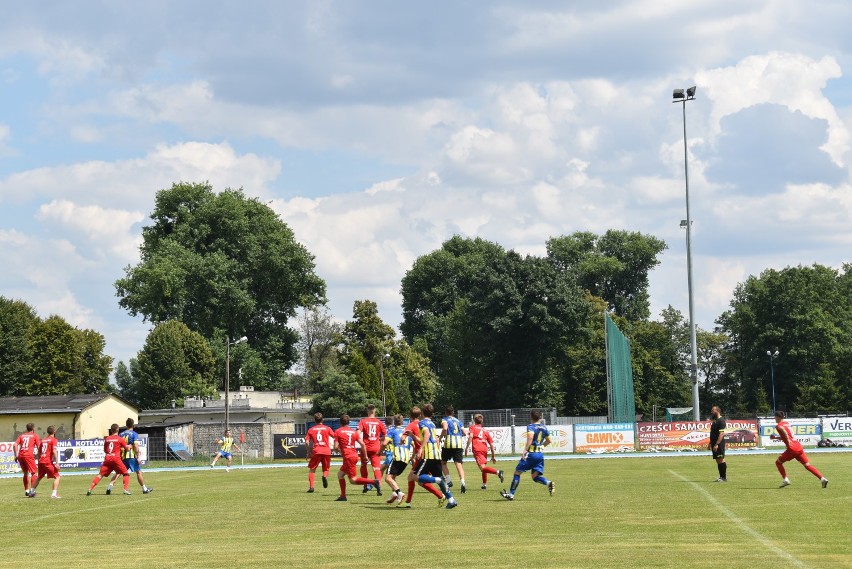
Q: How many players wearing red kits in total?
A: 9